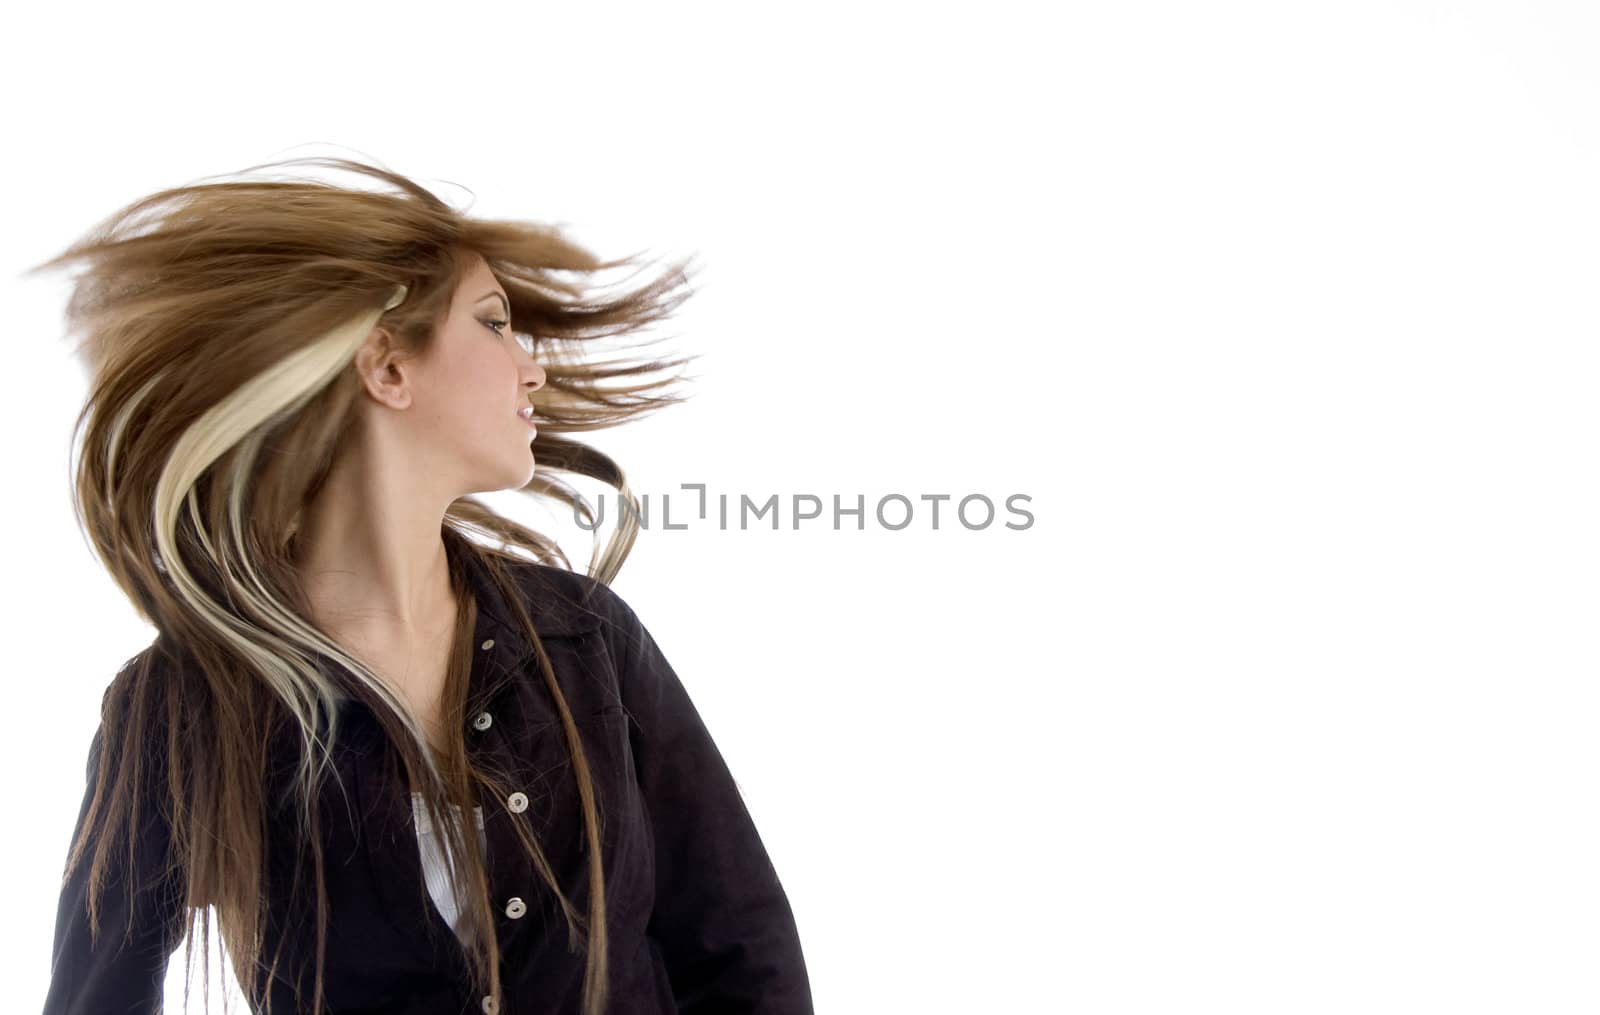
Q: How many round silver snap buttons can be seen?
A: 5